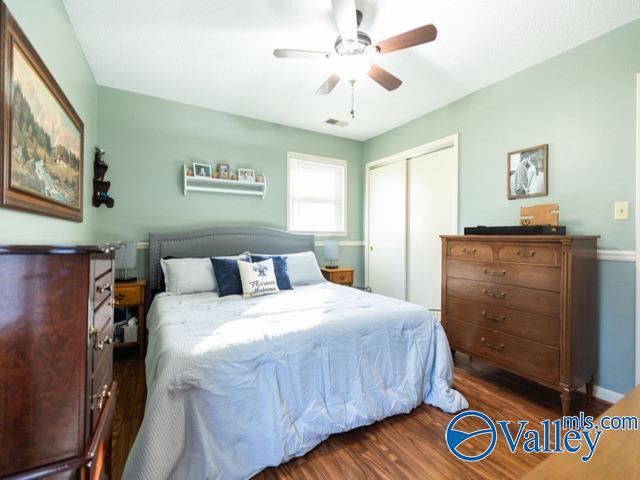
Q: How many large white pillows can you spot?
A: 2